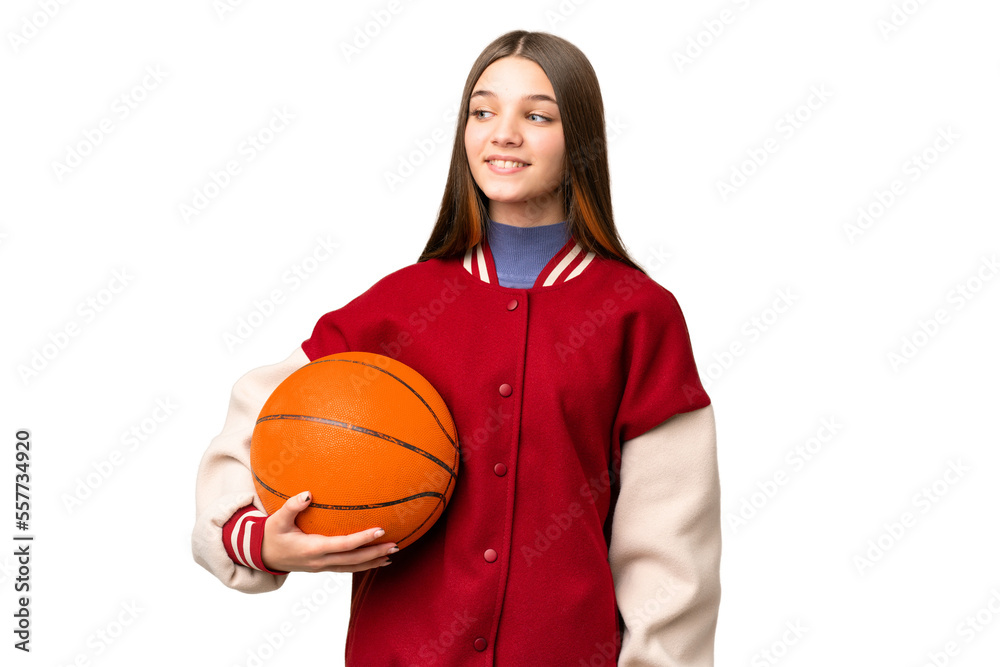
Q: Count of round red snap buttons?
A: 5